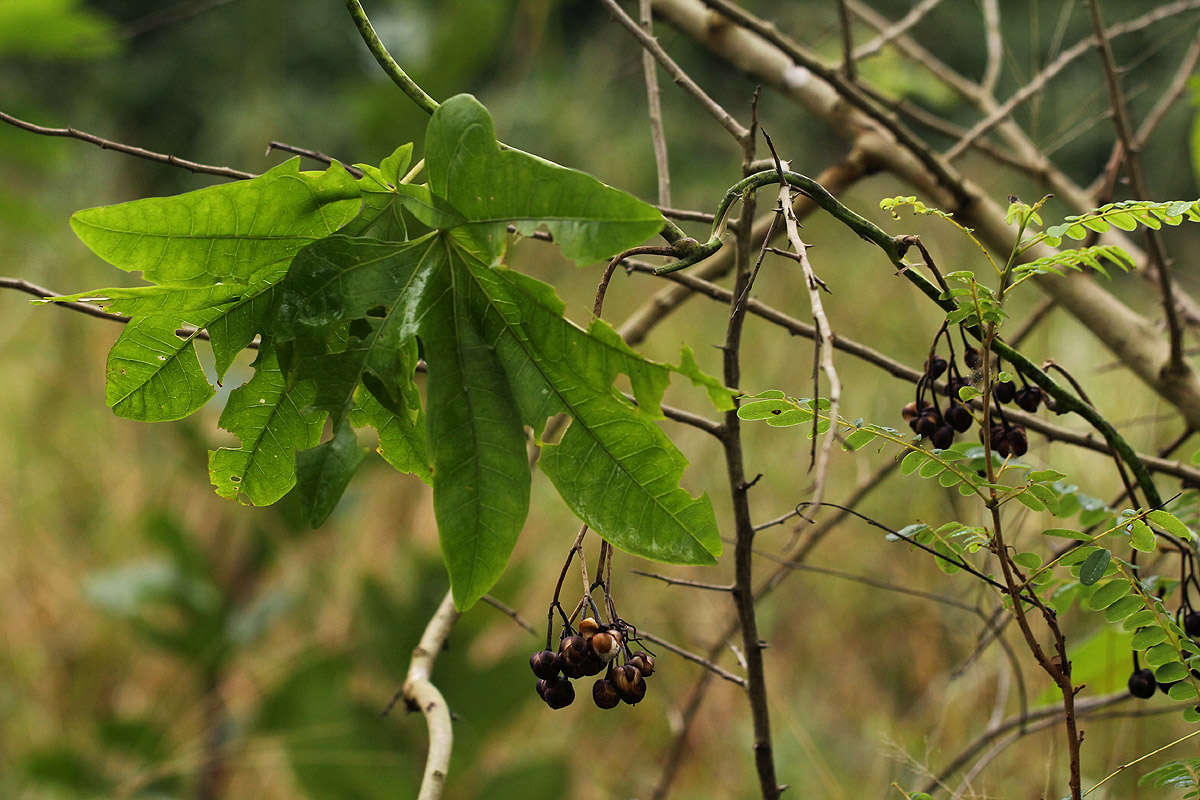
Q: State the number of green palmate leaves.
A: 2